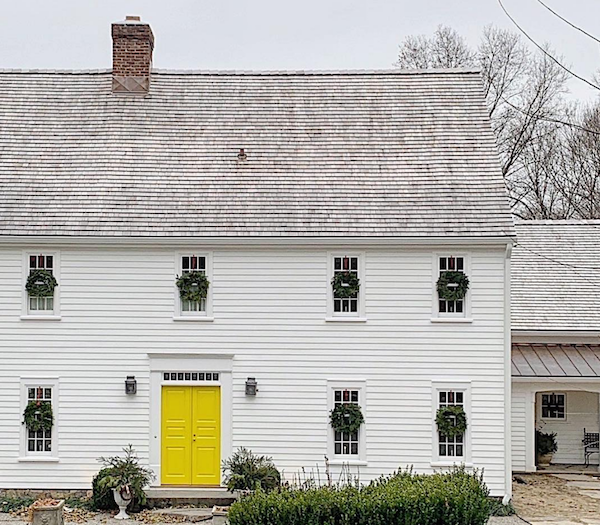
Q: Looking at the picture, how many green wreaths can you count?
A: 7